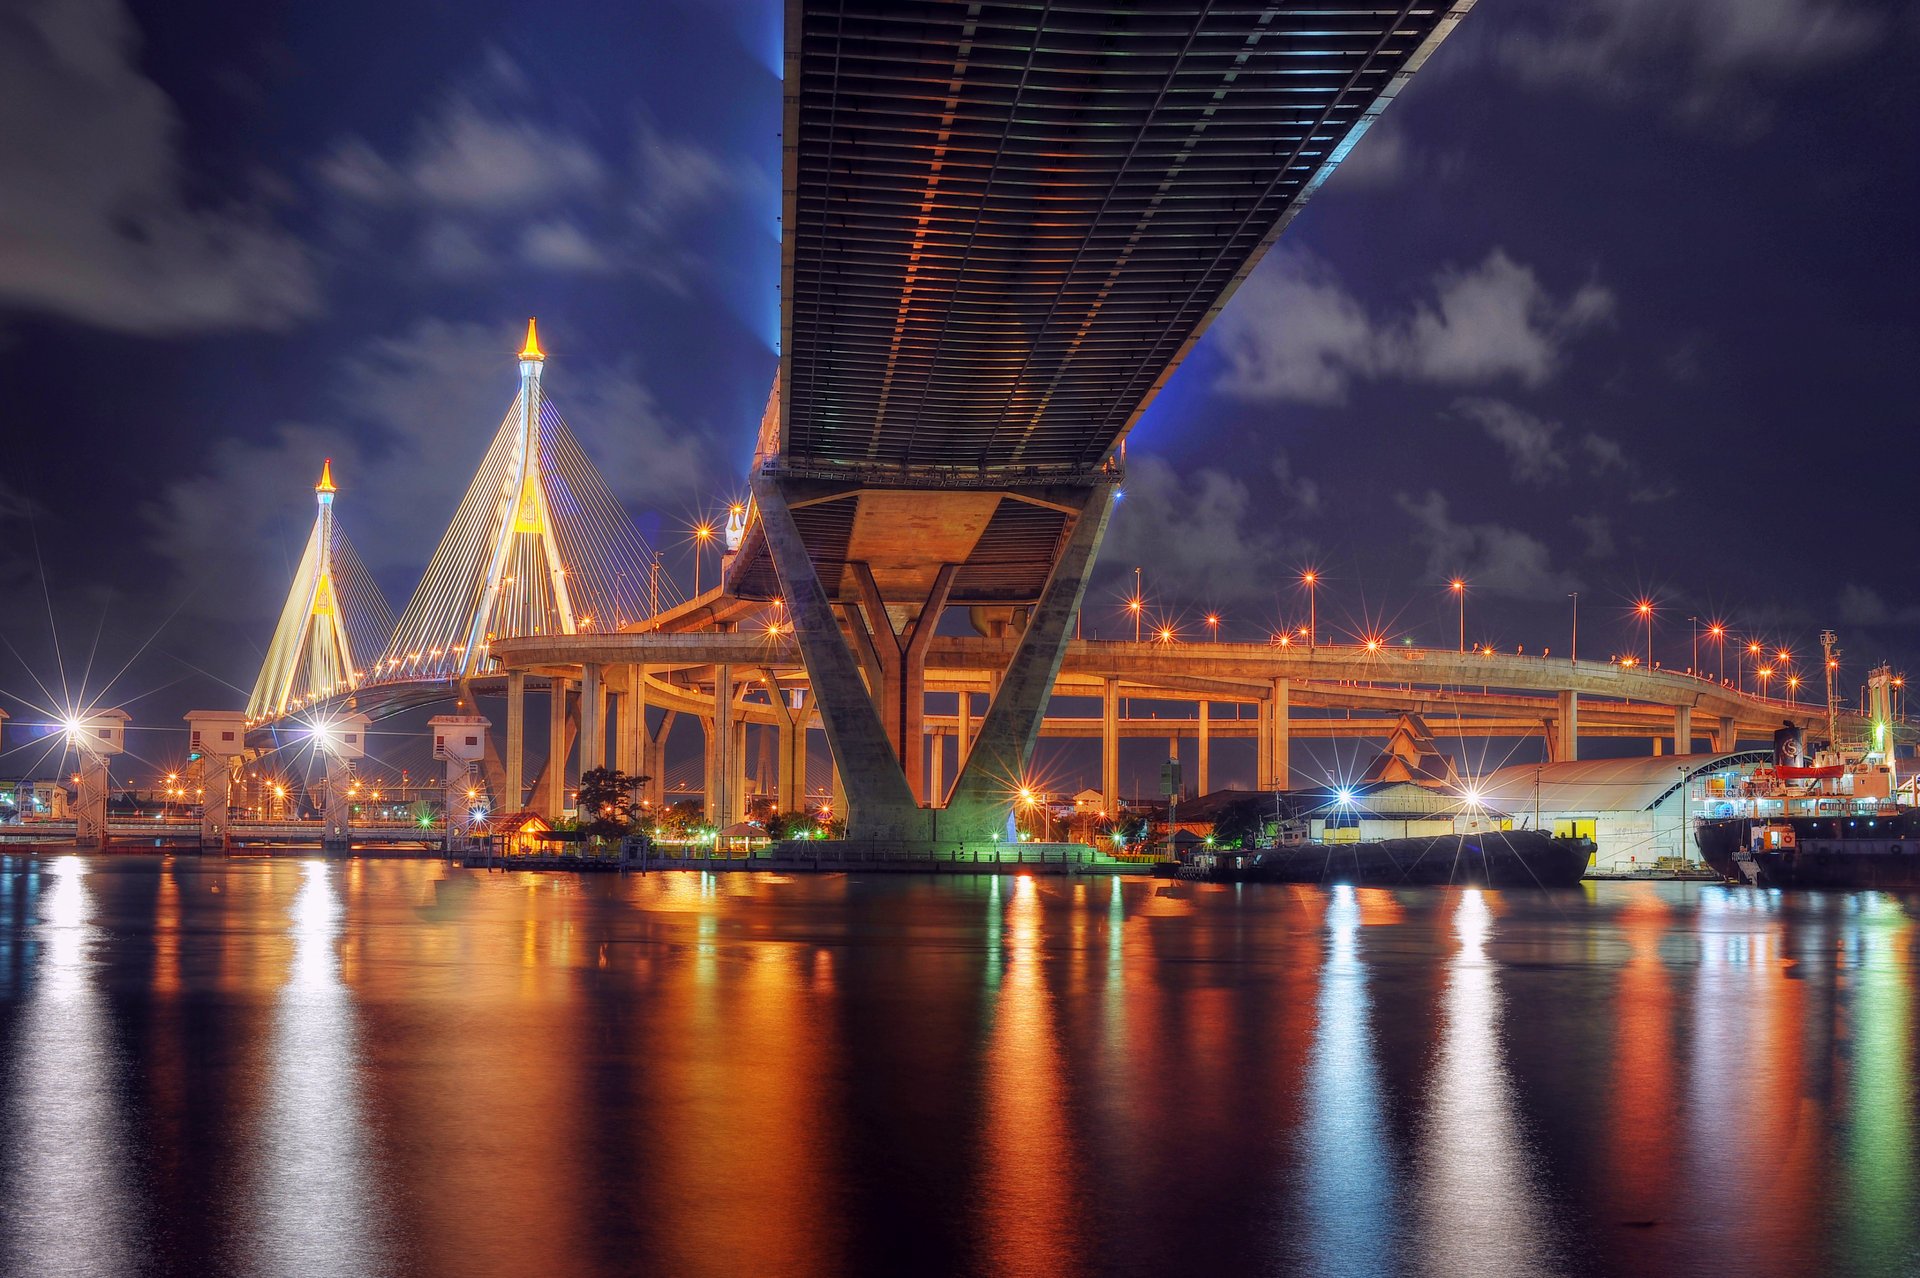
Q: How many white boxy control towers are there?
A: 4